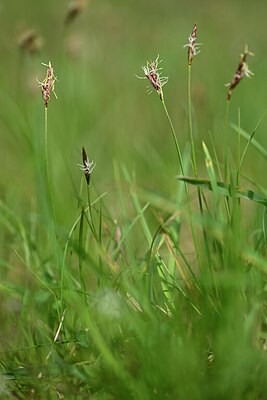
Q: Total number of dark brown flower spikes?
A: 5